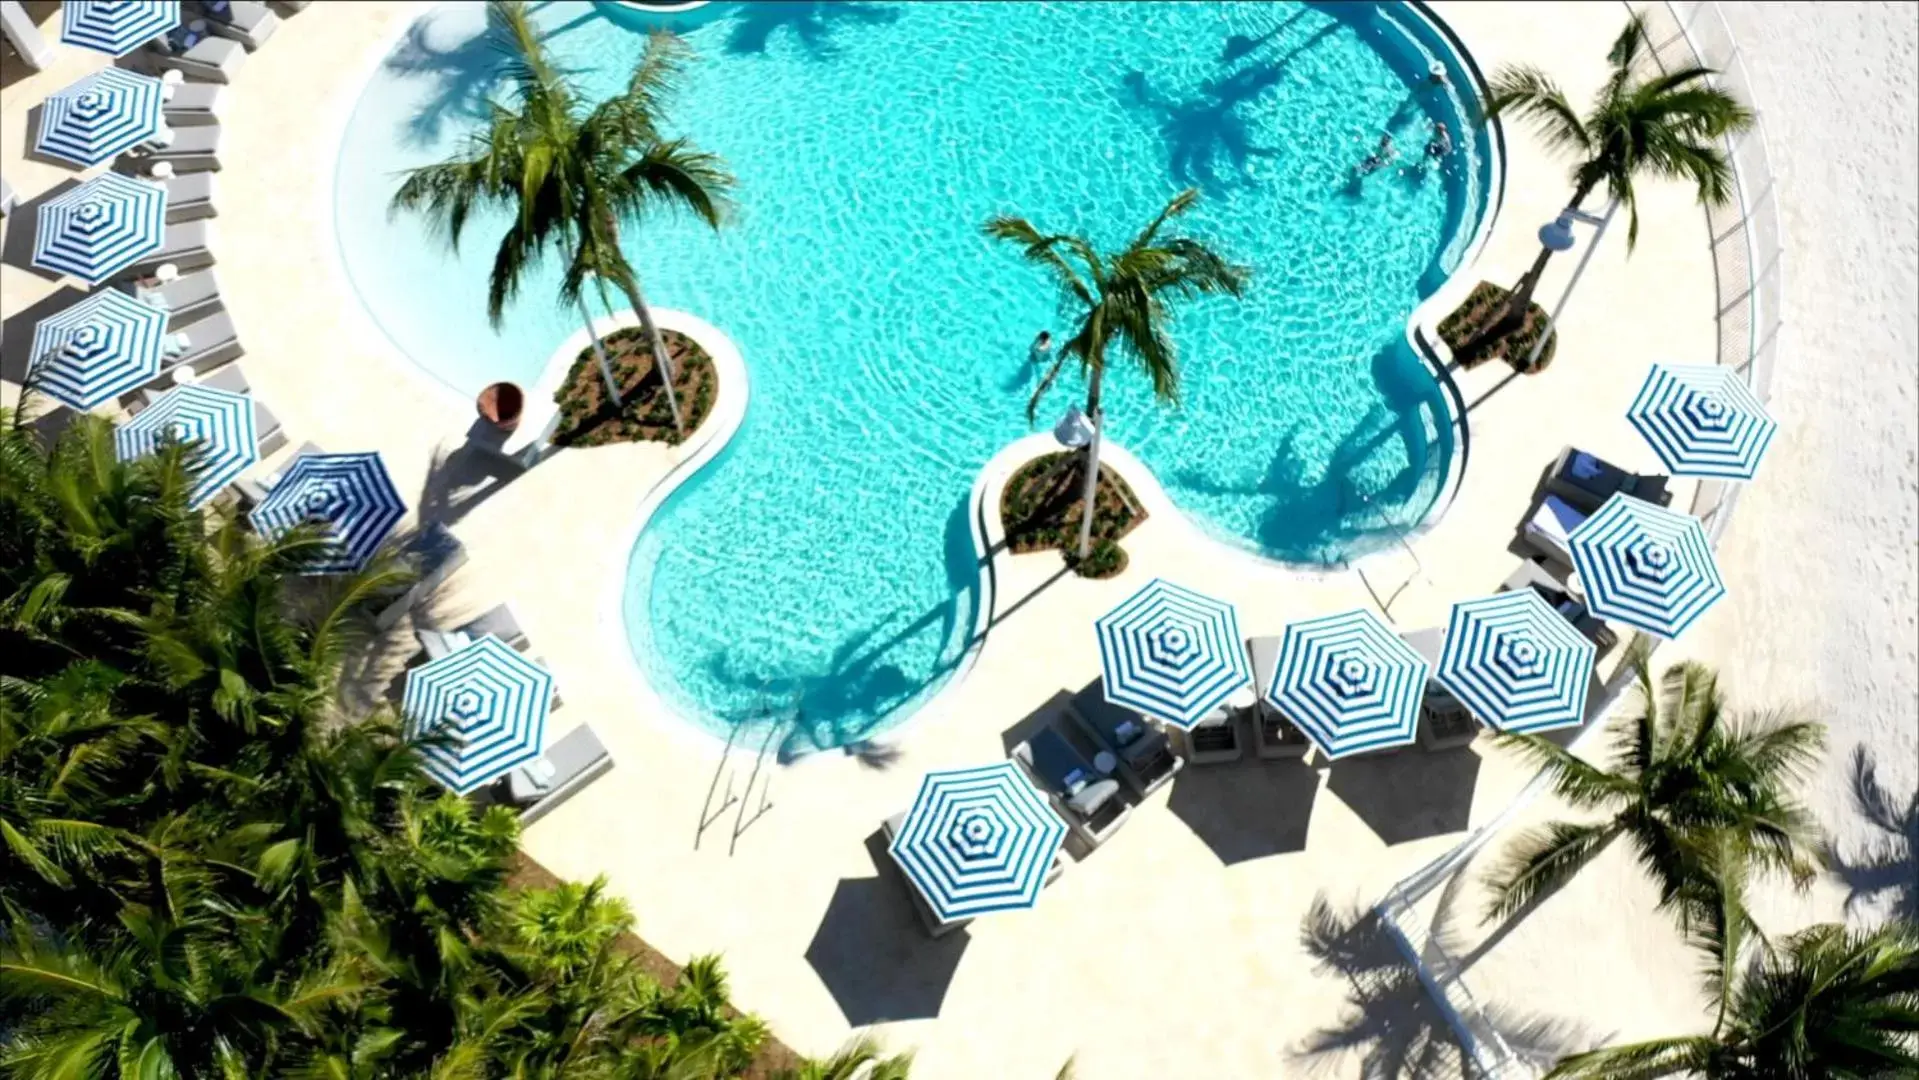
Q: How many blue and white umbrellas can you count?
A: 13